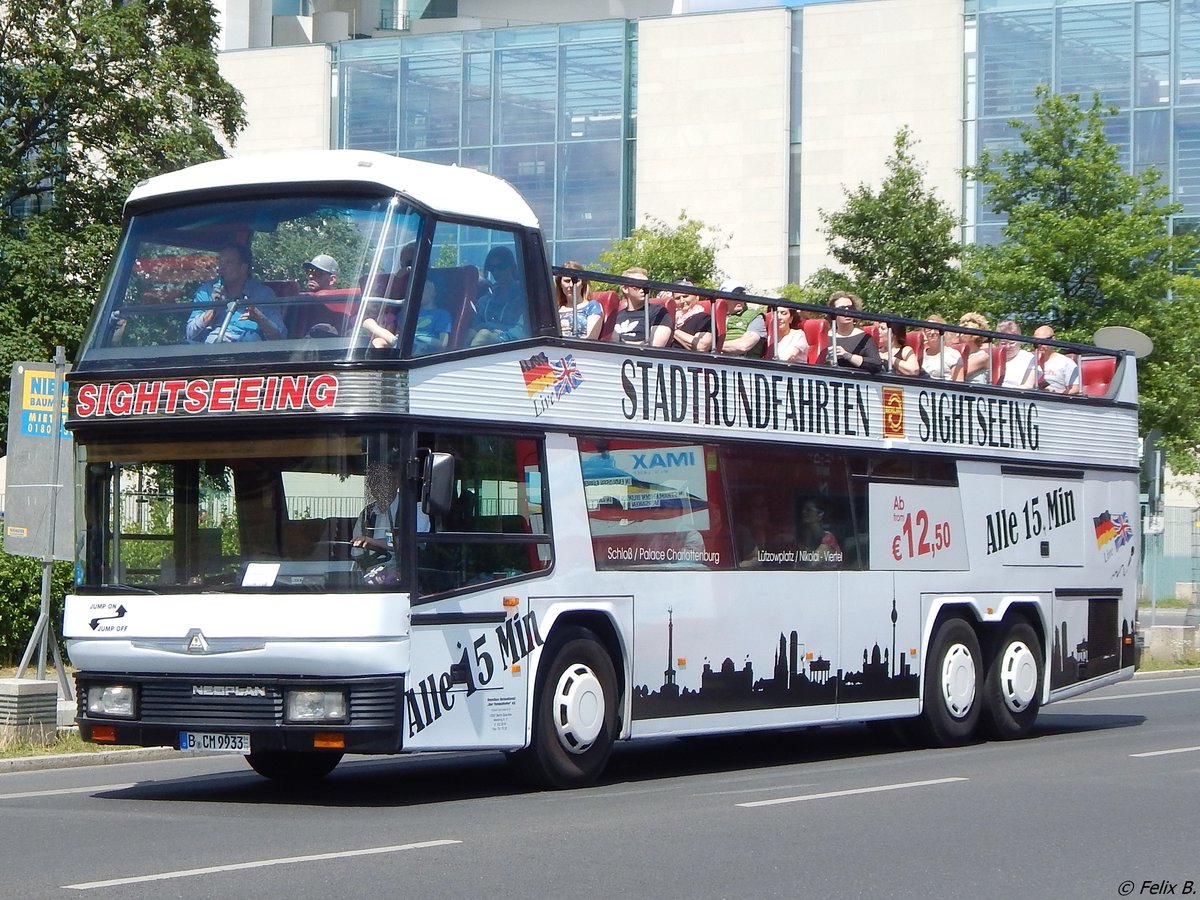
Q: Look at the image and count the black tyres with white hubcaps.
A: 3